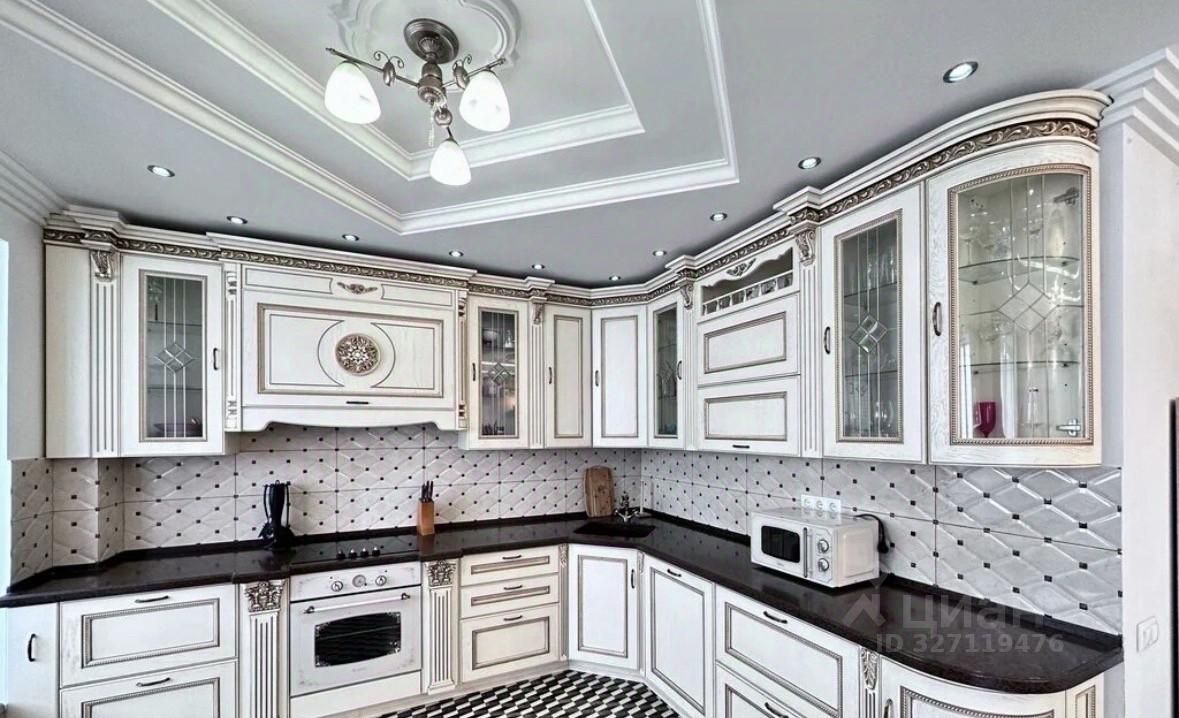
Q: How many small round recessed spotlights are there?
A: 10